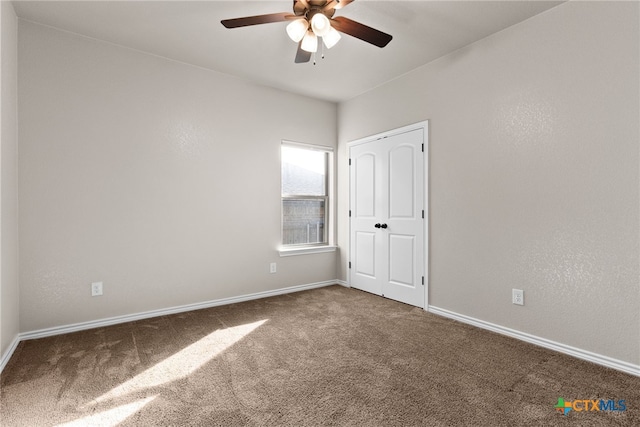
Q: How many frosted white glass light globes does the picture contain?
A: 4